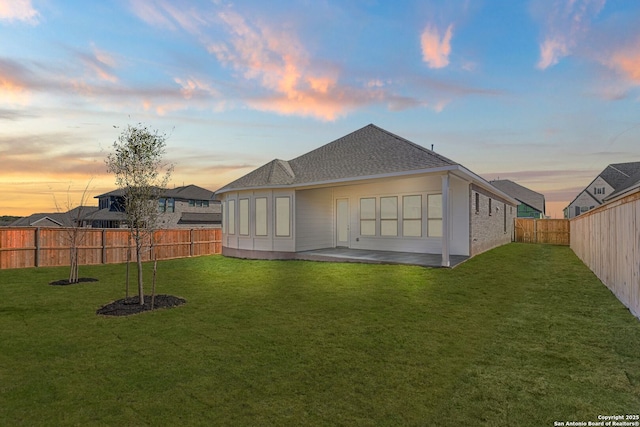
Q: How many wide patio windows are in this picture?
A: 4